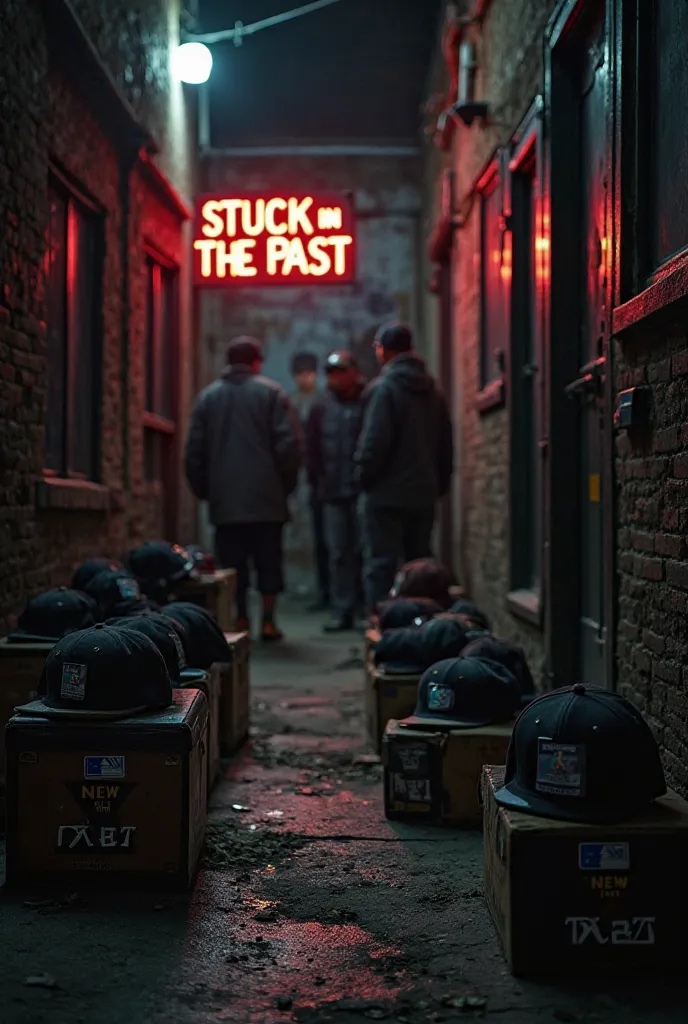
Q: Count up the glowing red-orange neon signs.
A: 1